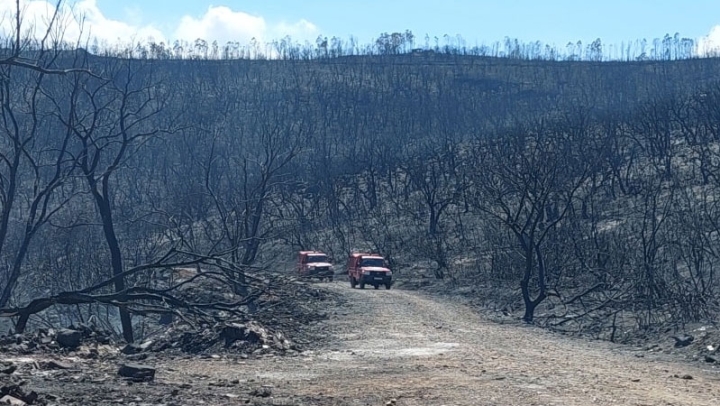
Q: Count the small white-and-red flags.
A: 0